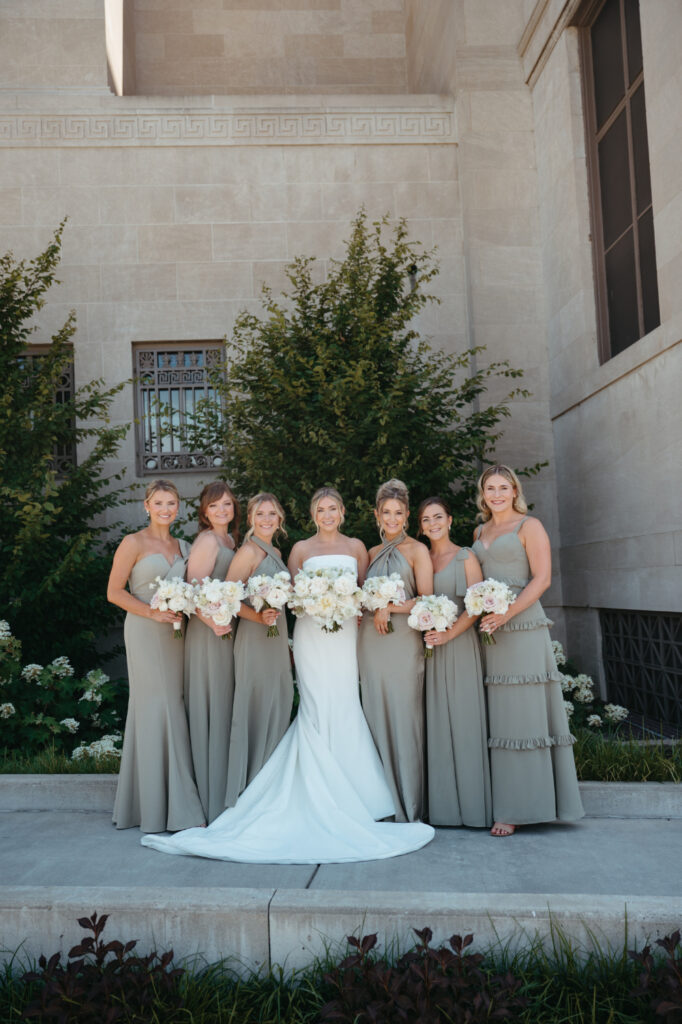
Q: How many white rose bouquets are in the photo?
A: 7